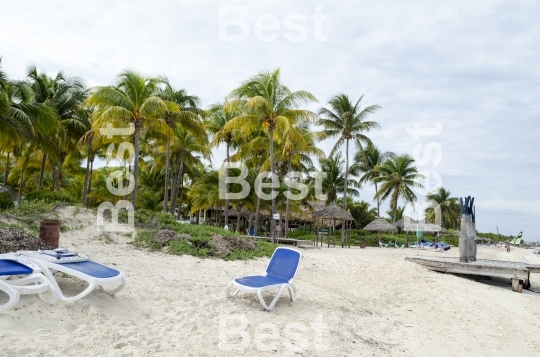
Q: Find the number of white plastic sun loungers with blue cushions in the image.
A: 3